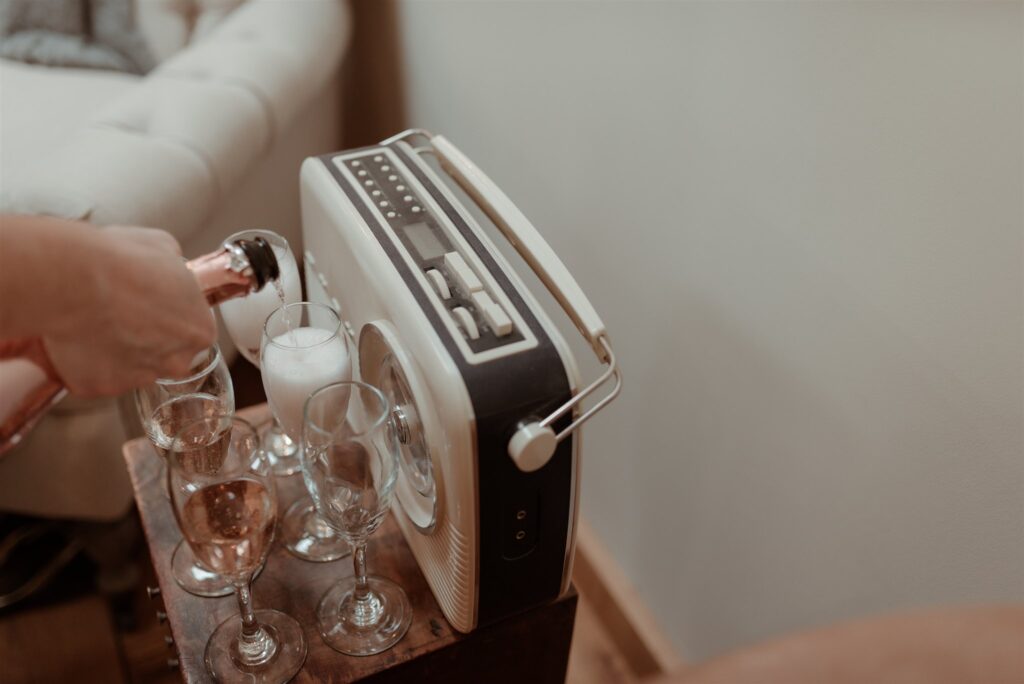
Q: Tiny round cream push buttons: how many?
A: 12